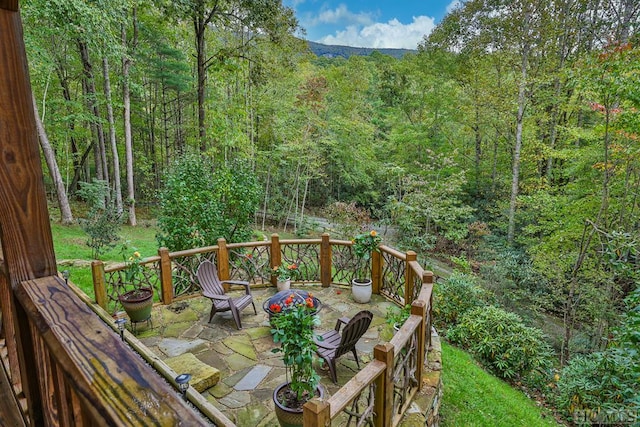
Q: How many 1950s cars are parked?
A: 0